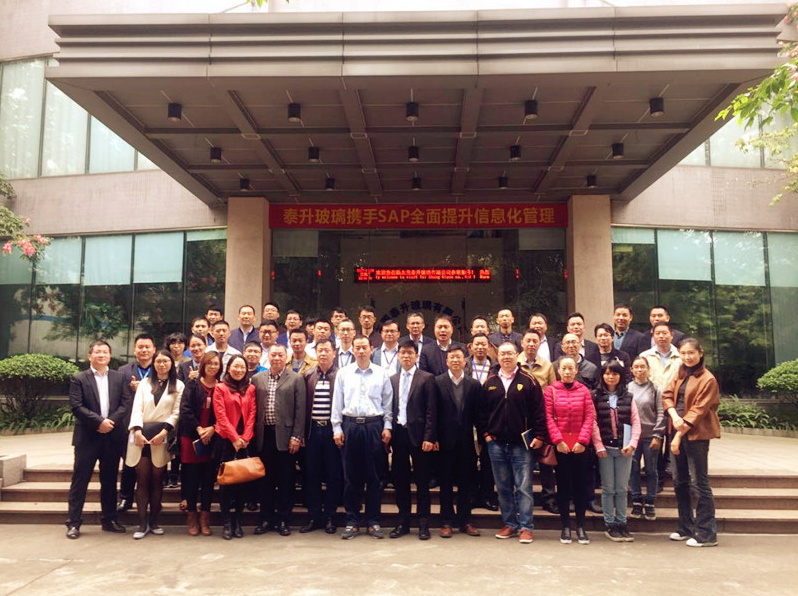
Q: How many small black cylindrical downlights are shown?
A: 15